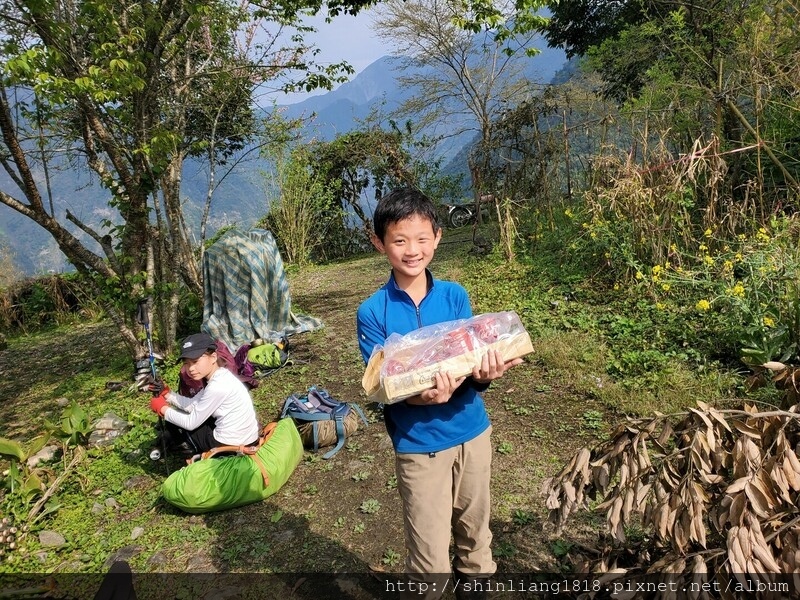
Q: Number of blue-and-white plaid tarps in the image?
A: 1